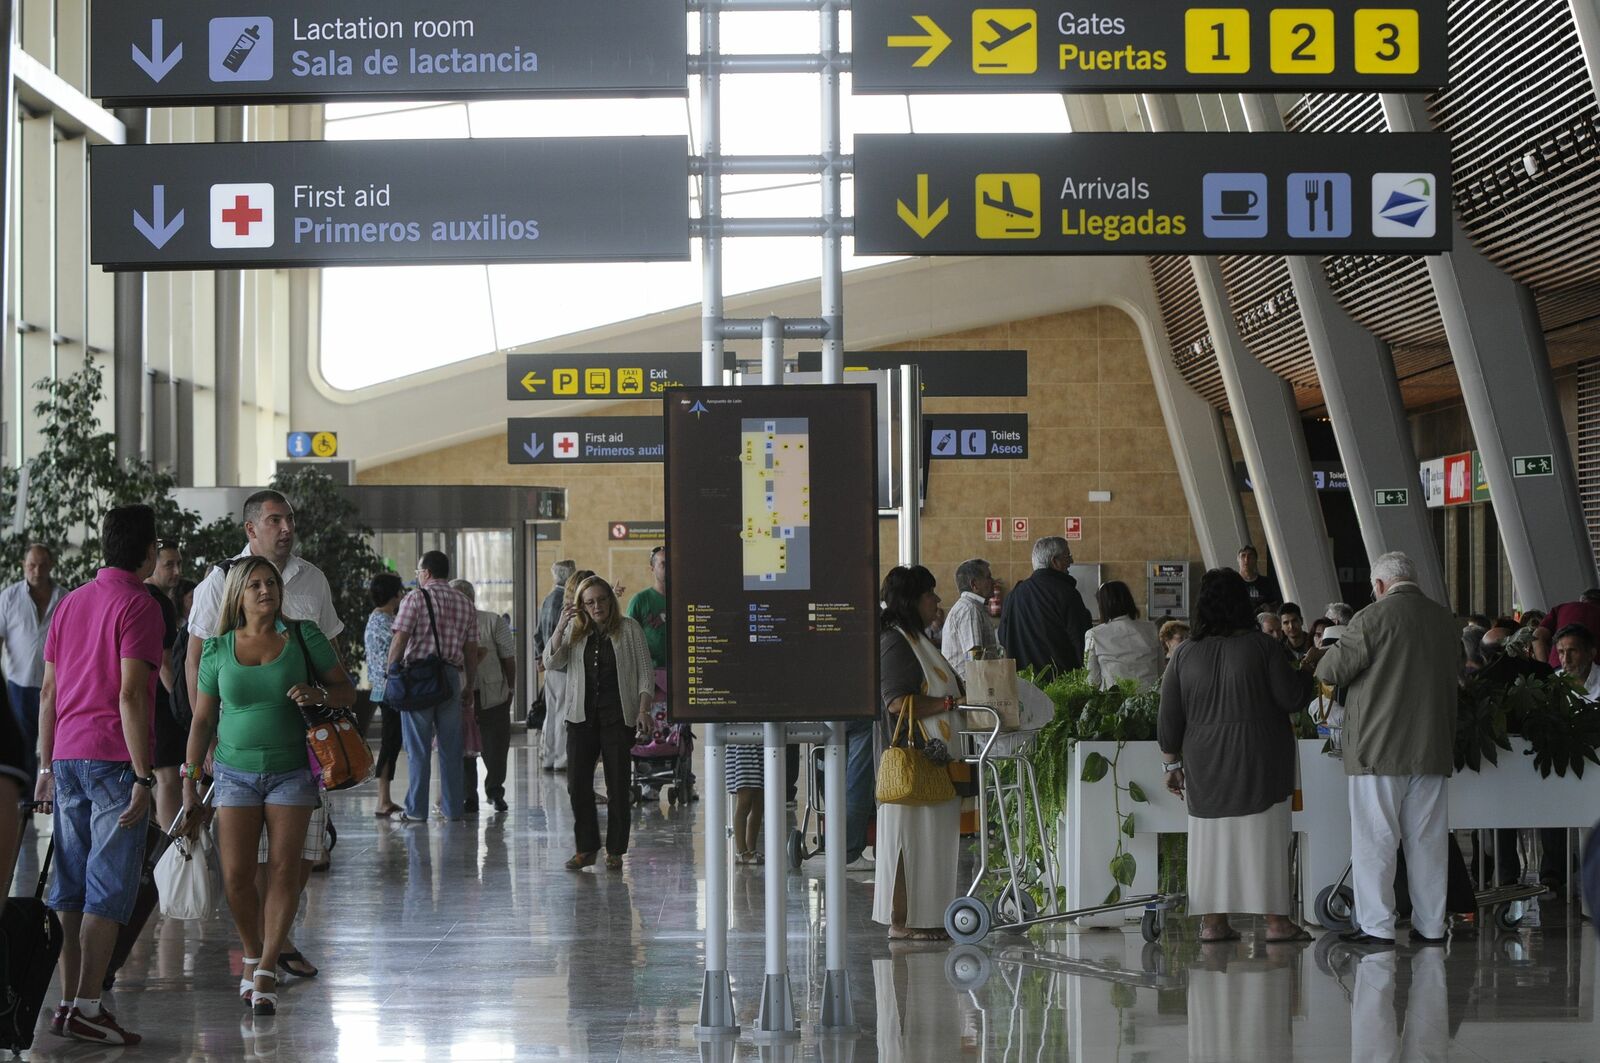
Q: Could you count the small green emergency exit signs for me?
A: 2